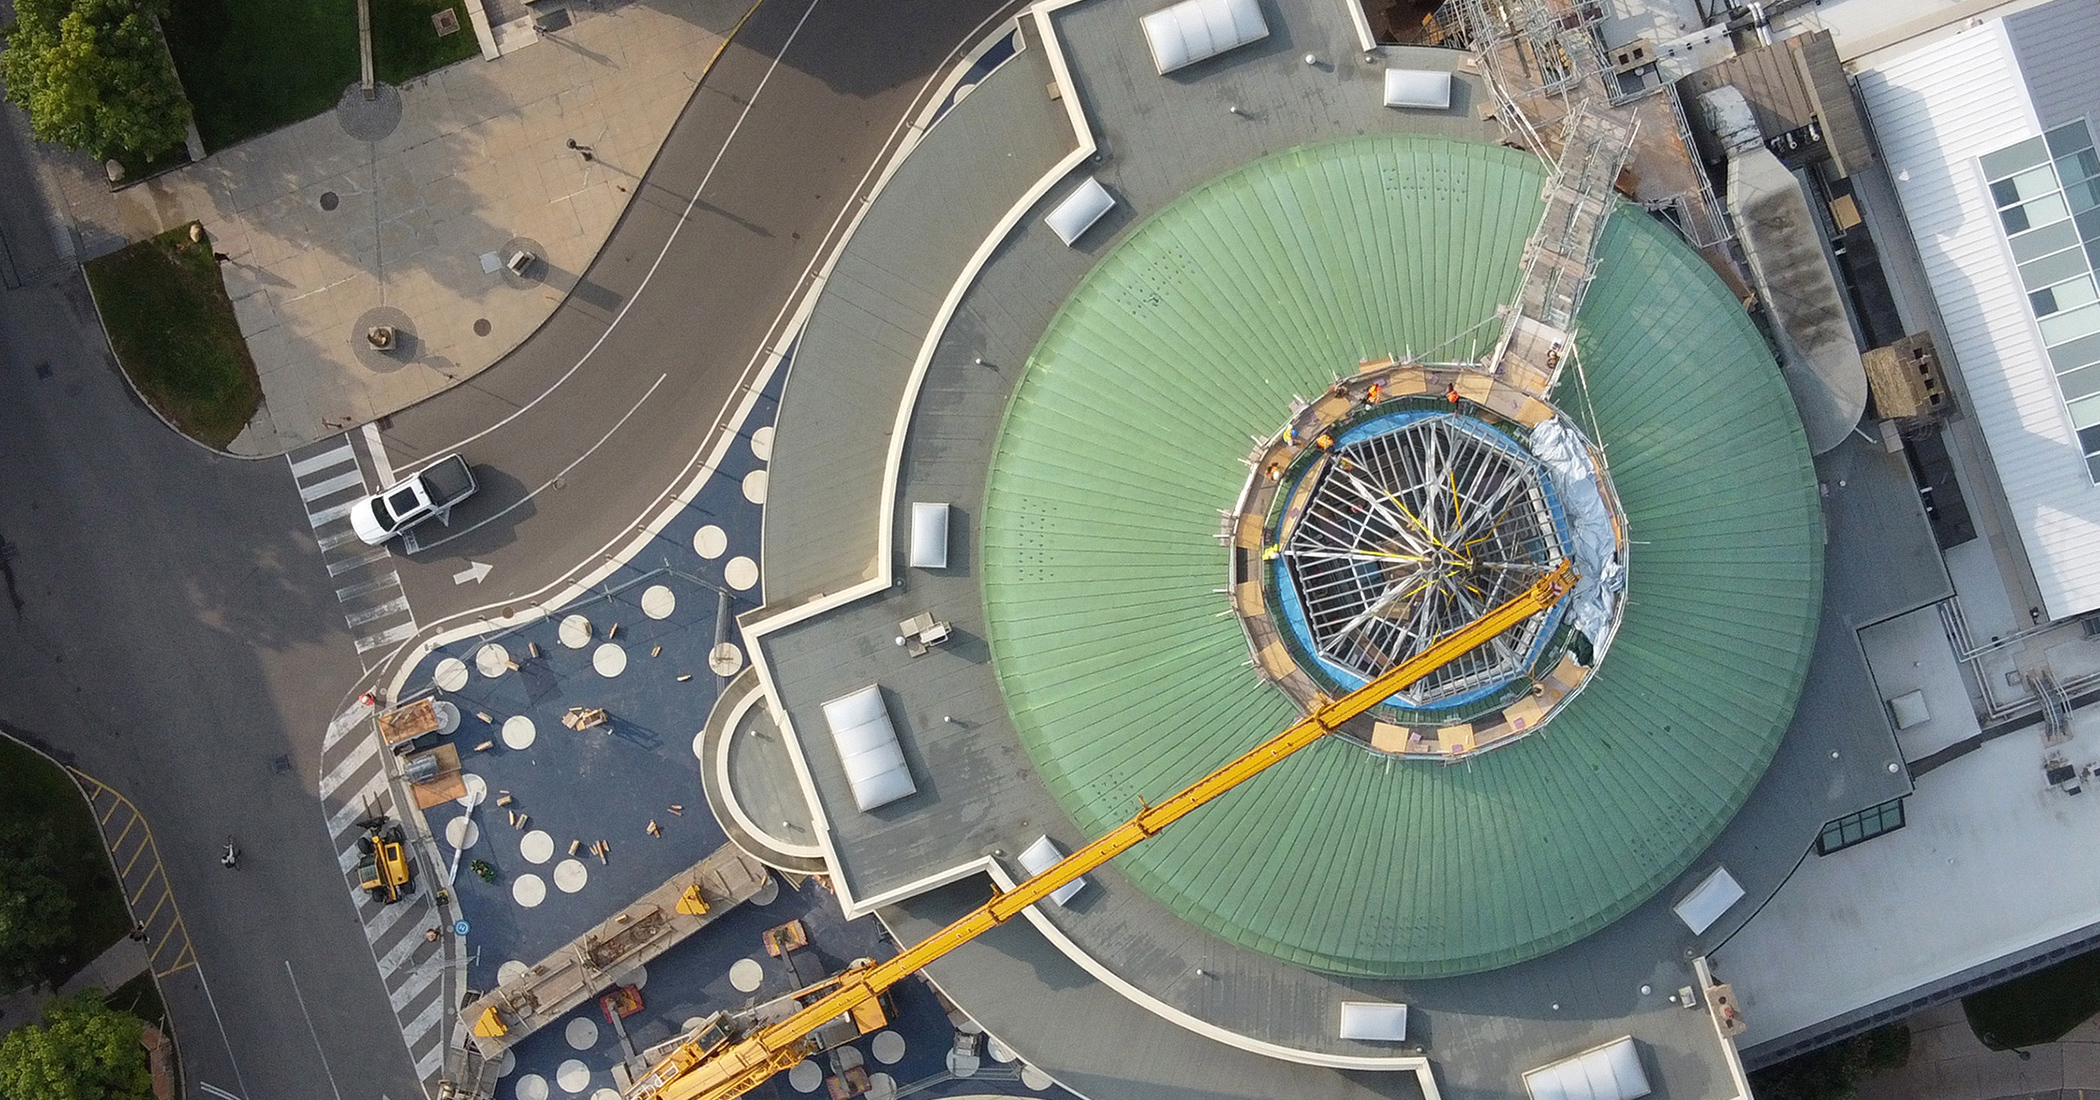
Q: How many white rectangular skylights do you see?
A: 9